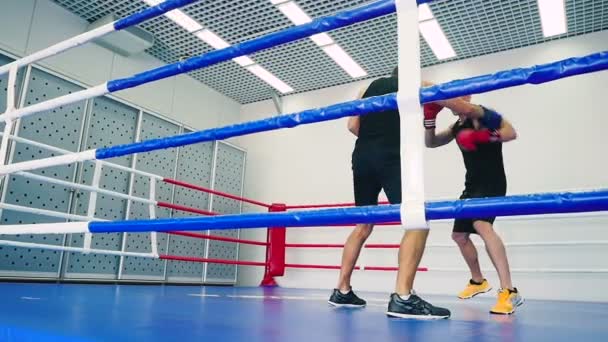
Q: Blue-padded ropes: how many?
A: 4